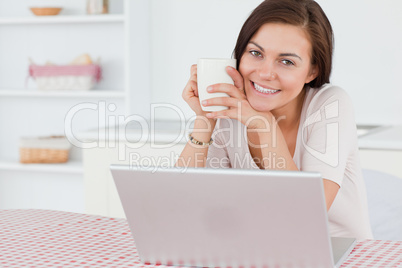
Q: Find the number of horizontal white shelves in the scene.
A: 3